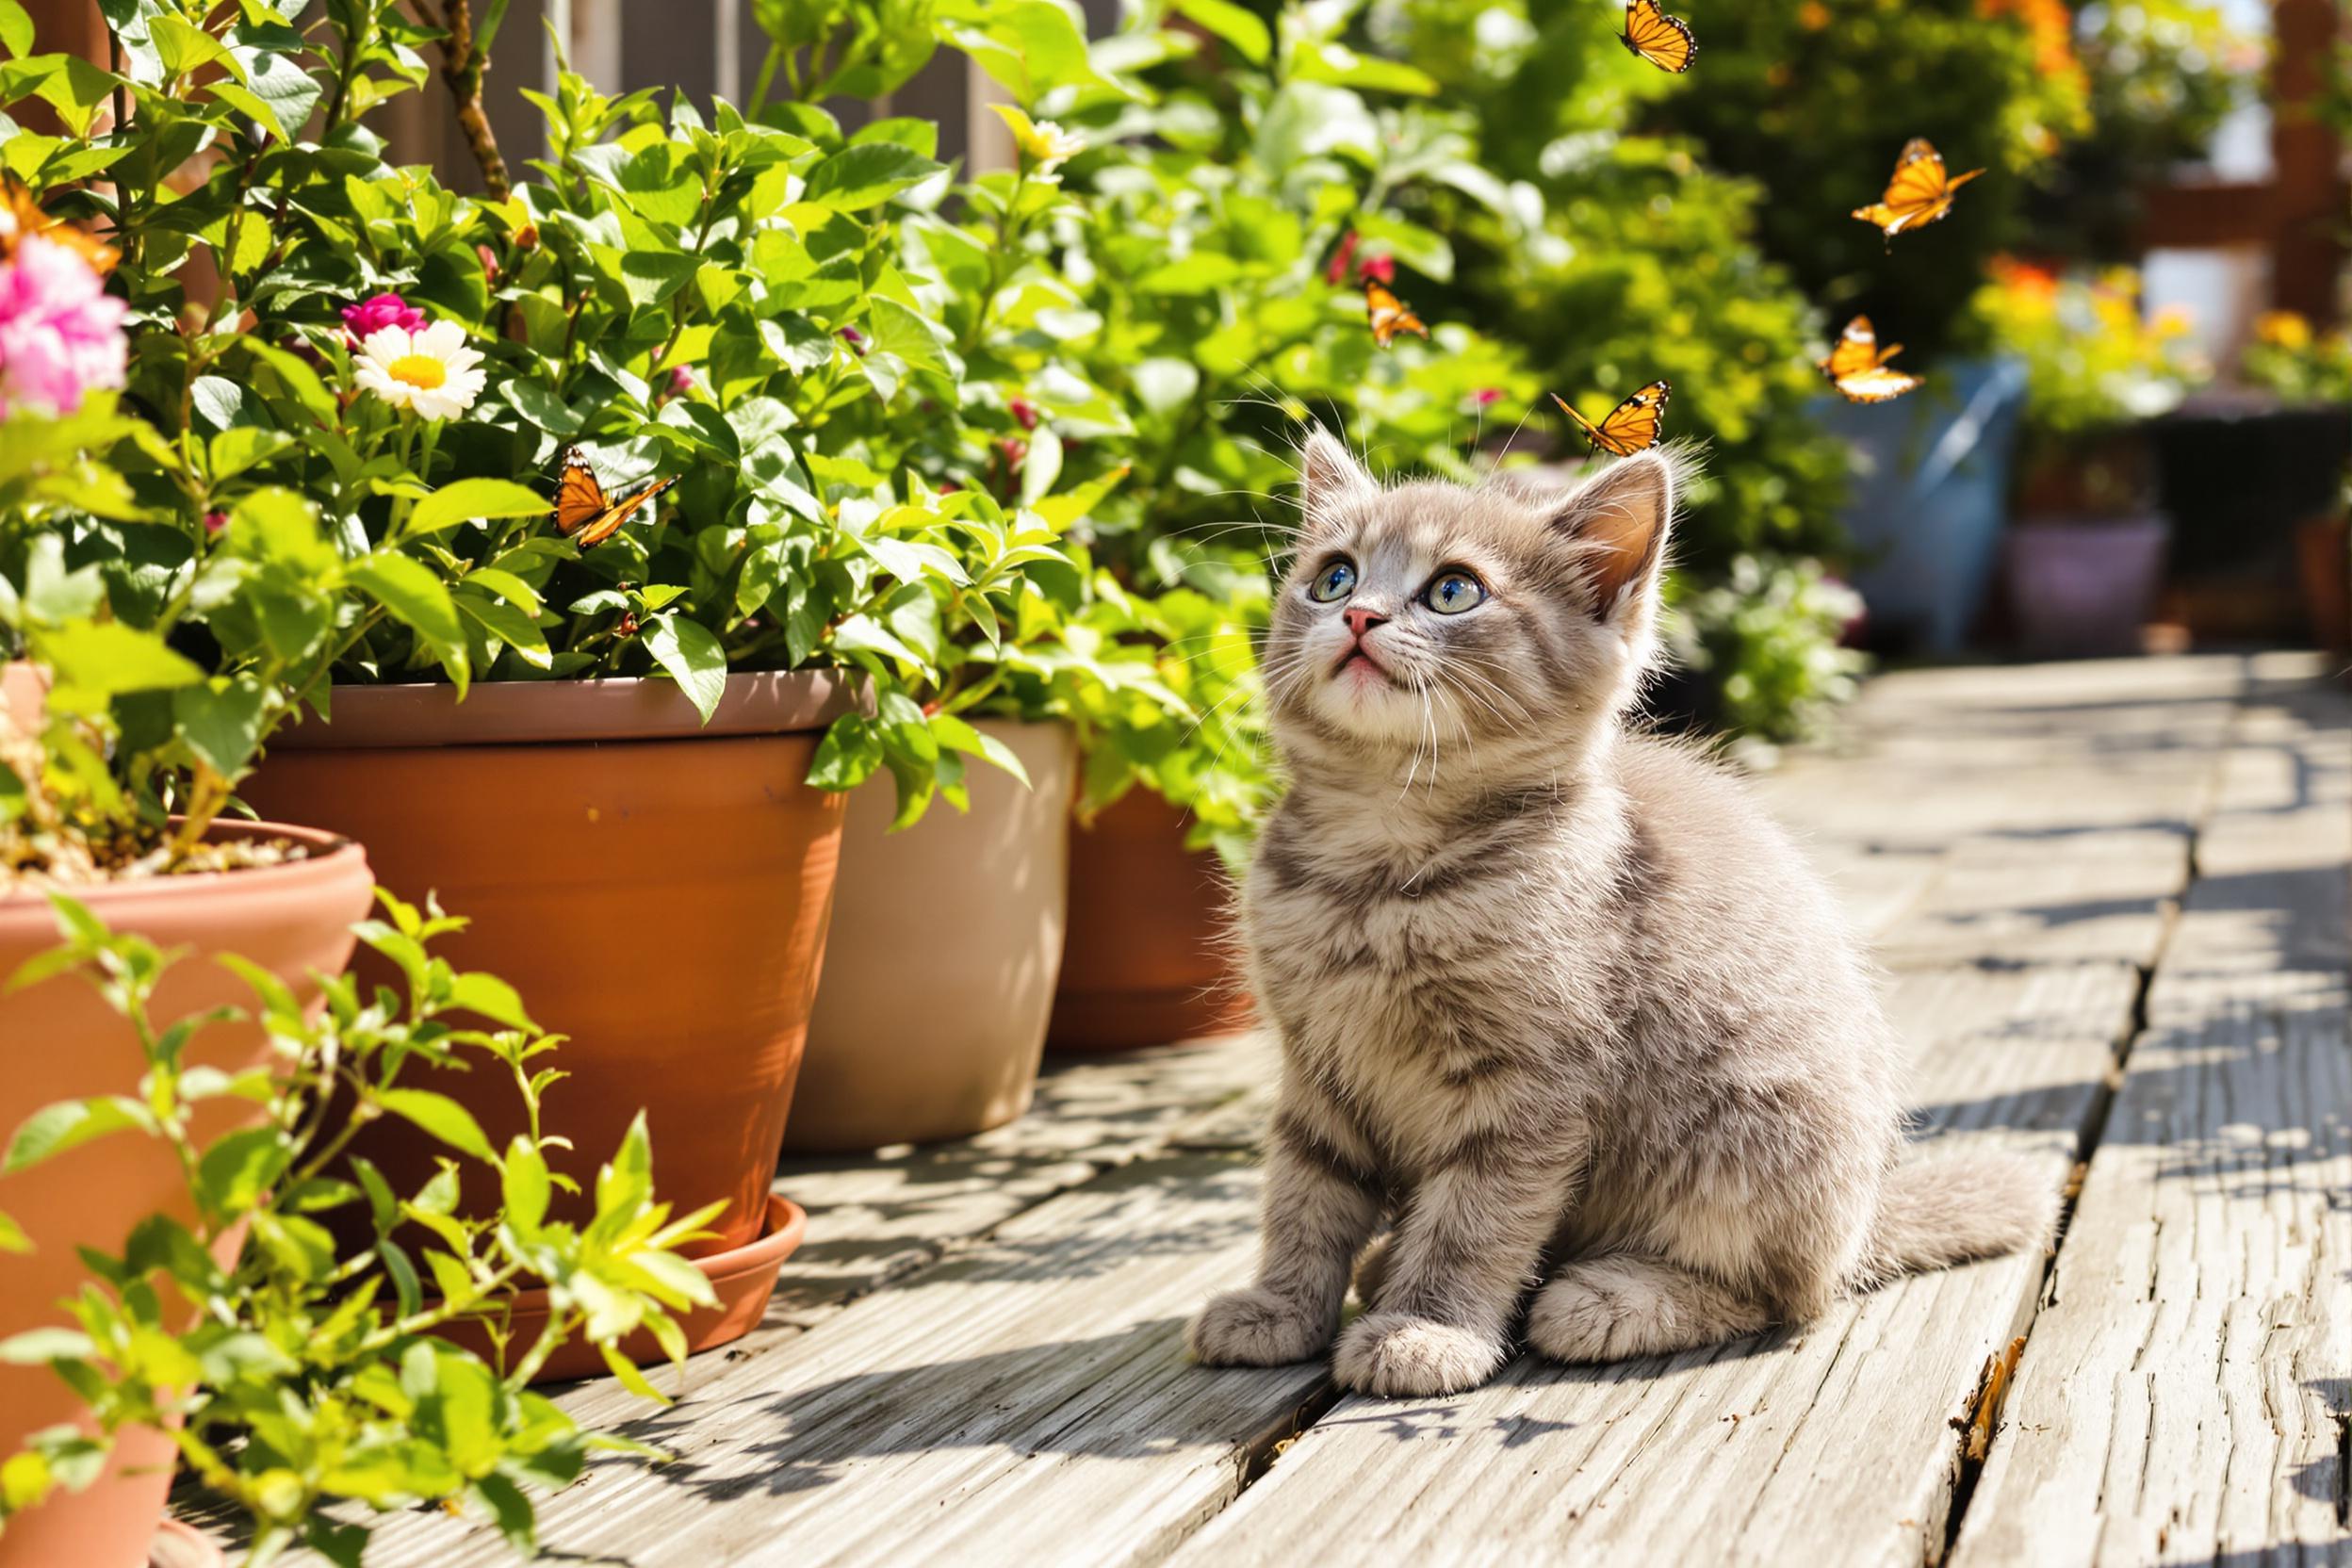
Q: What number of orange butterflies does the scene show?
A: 6